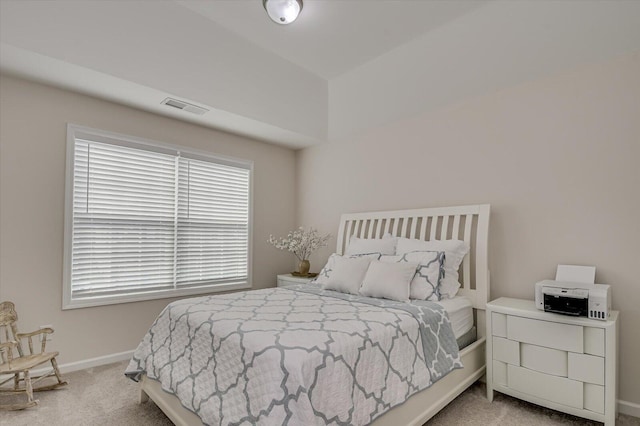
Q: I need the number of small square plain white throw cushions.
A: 2